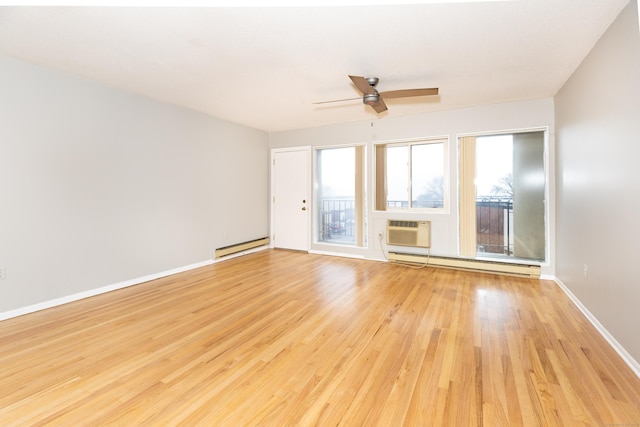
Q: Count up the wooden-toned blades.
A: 4